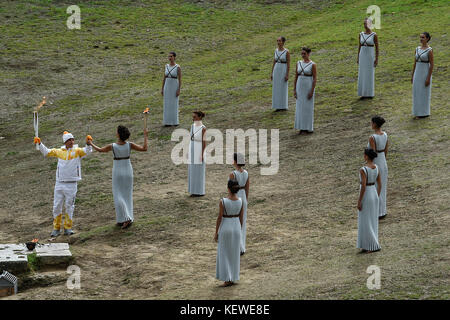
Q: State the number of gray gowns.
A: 11